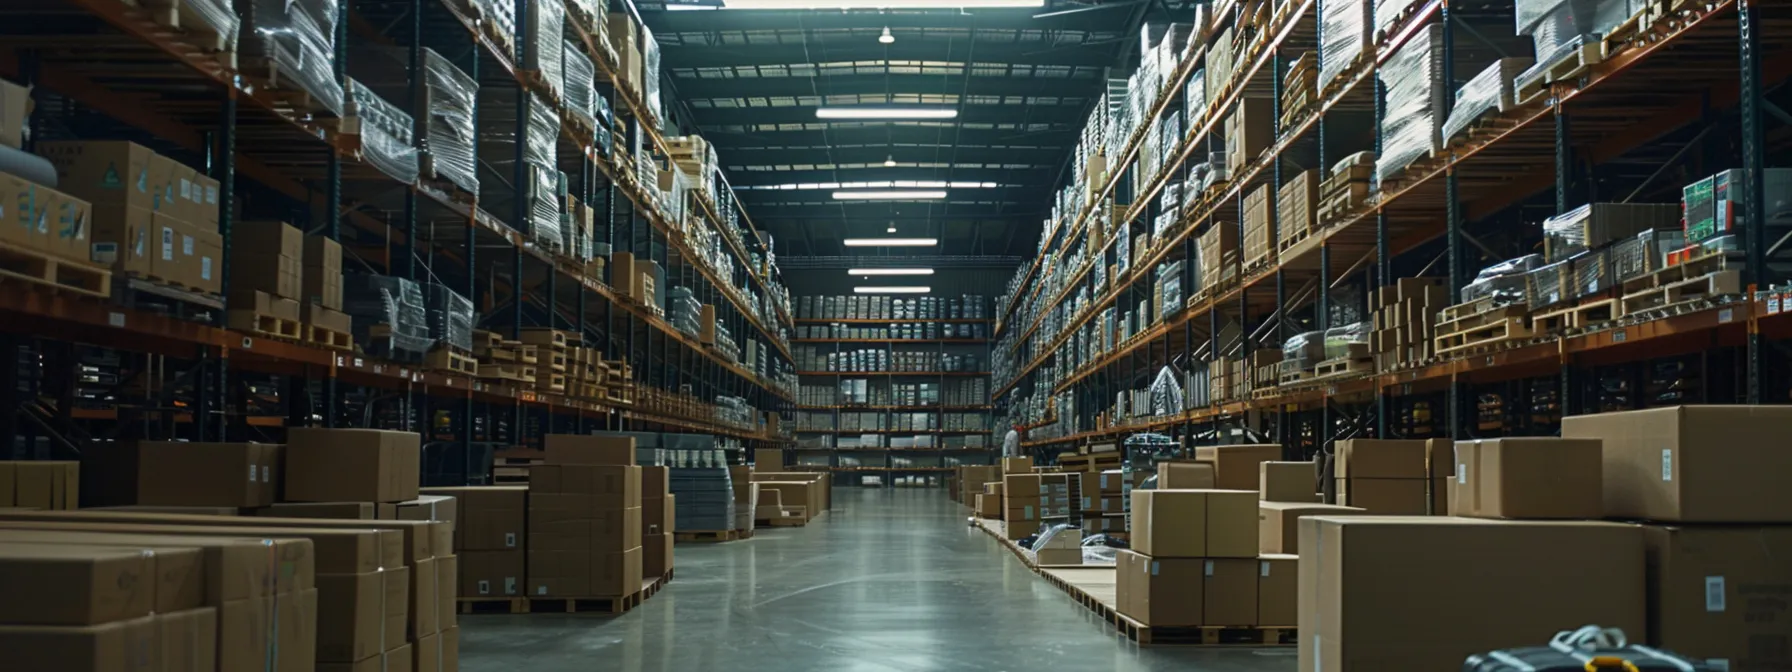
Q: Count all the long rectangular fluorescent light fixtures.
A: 6